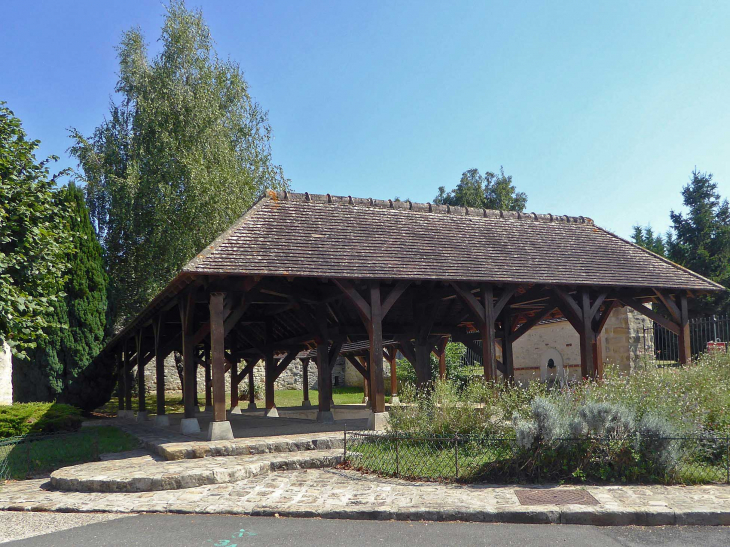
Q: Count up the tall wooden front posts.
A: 5